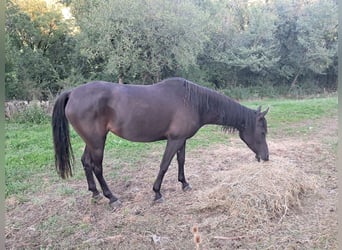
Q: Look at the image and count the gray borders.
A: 2